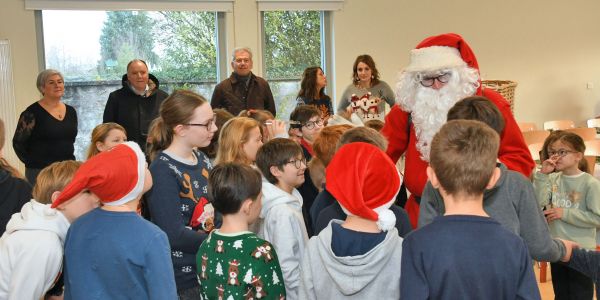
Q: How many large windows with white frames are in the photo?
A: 2